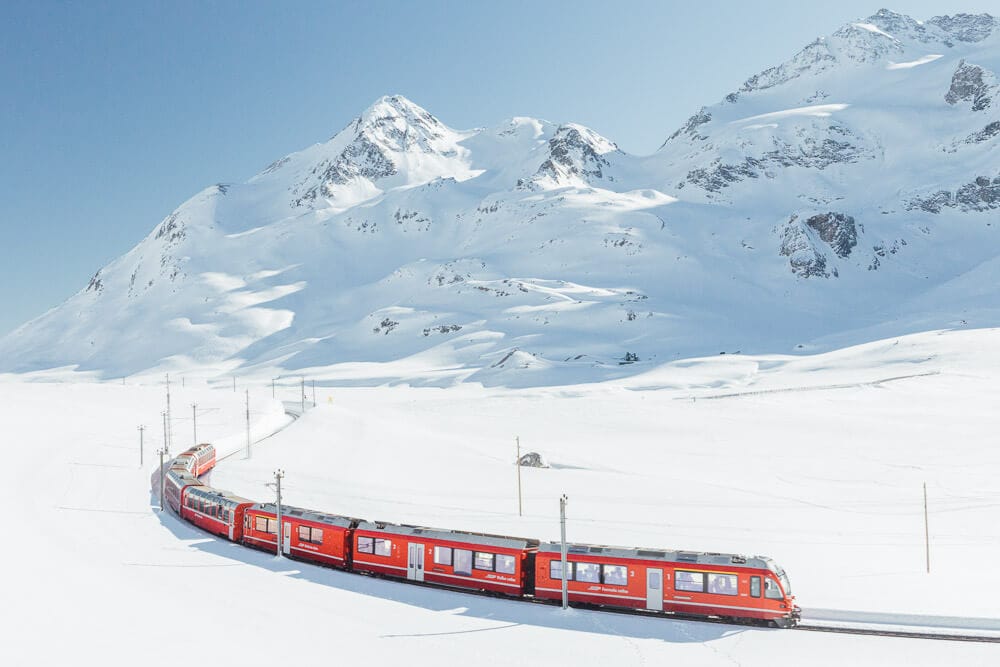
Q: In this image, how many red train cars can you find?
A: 7